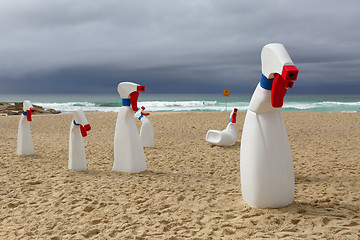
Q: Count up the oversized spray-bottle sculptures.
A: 6